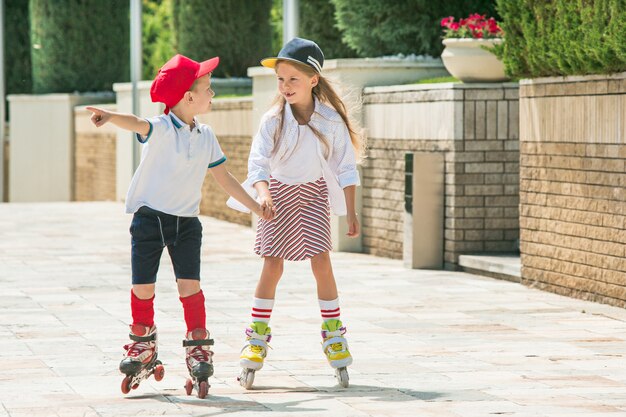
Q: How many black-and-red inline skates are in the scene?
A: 2